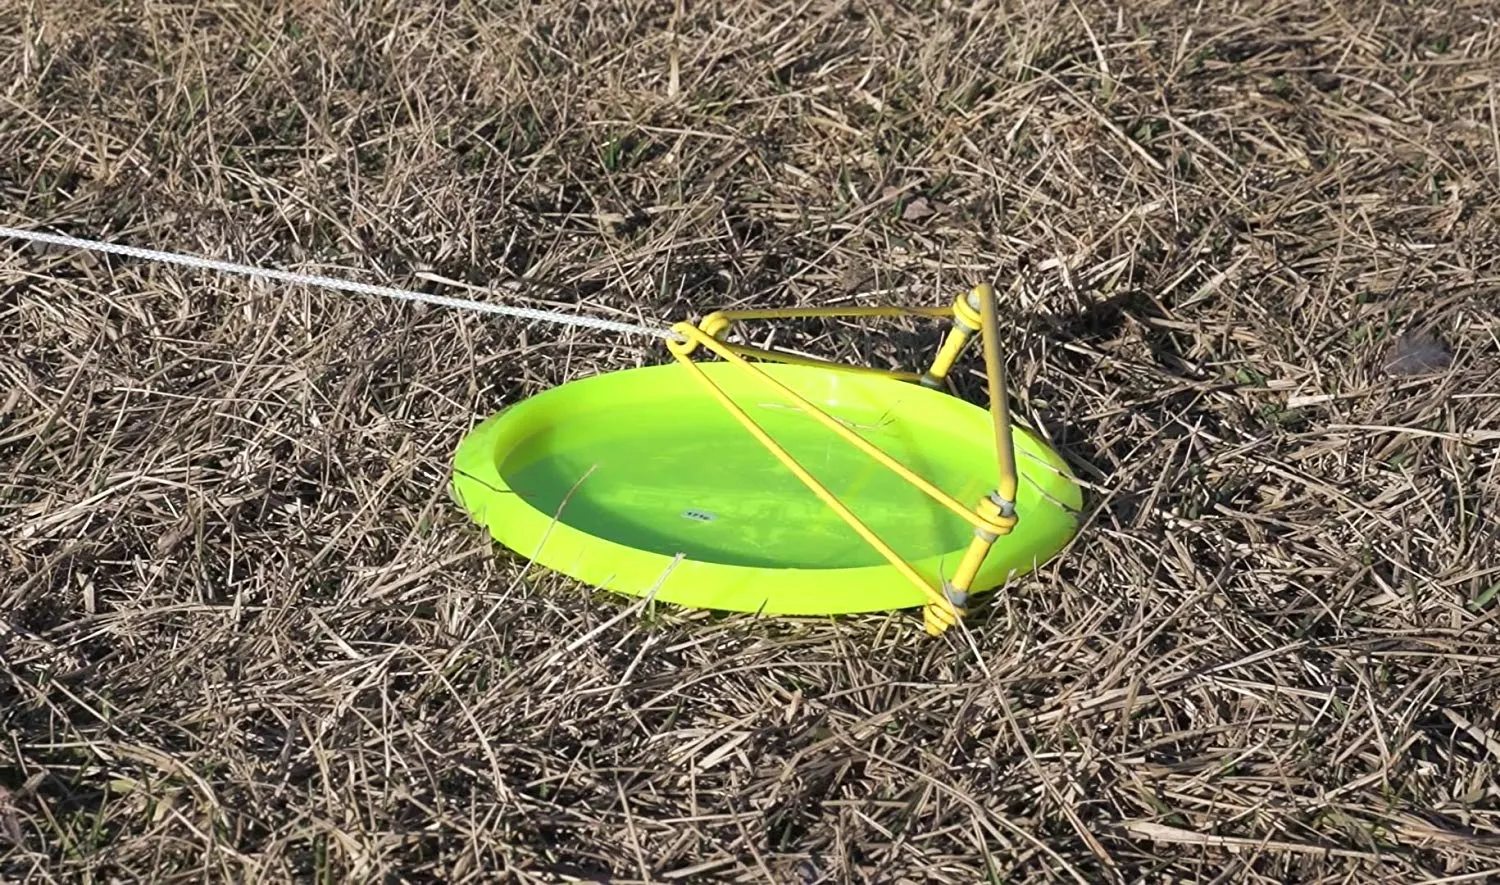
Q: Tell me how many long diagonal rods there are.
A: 2